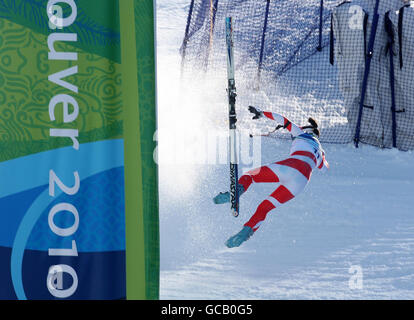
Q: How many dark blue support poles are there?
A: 6